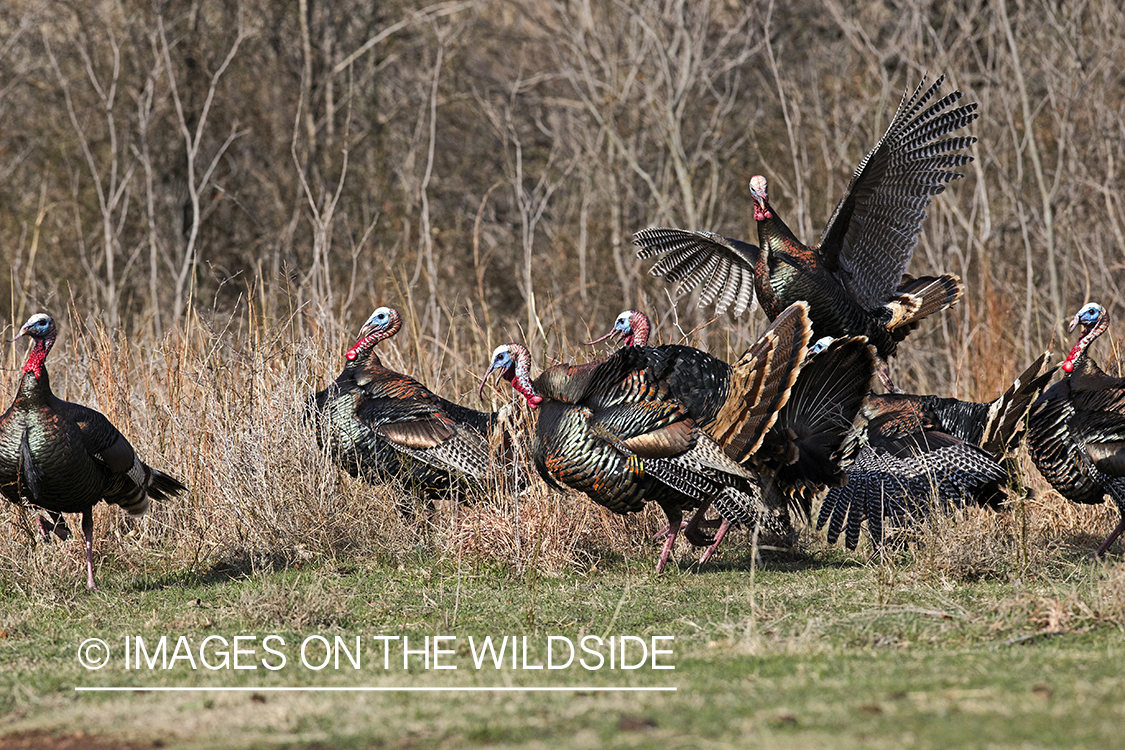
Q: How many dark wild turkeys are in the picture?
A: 7